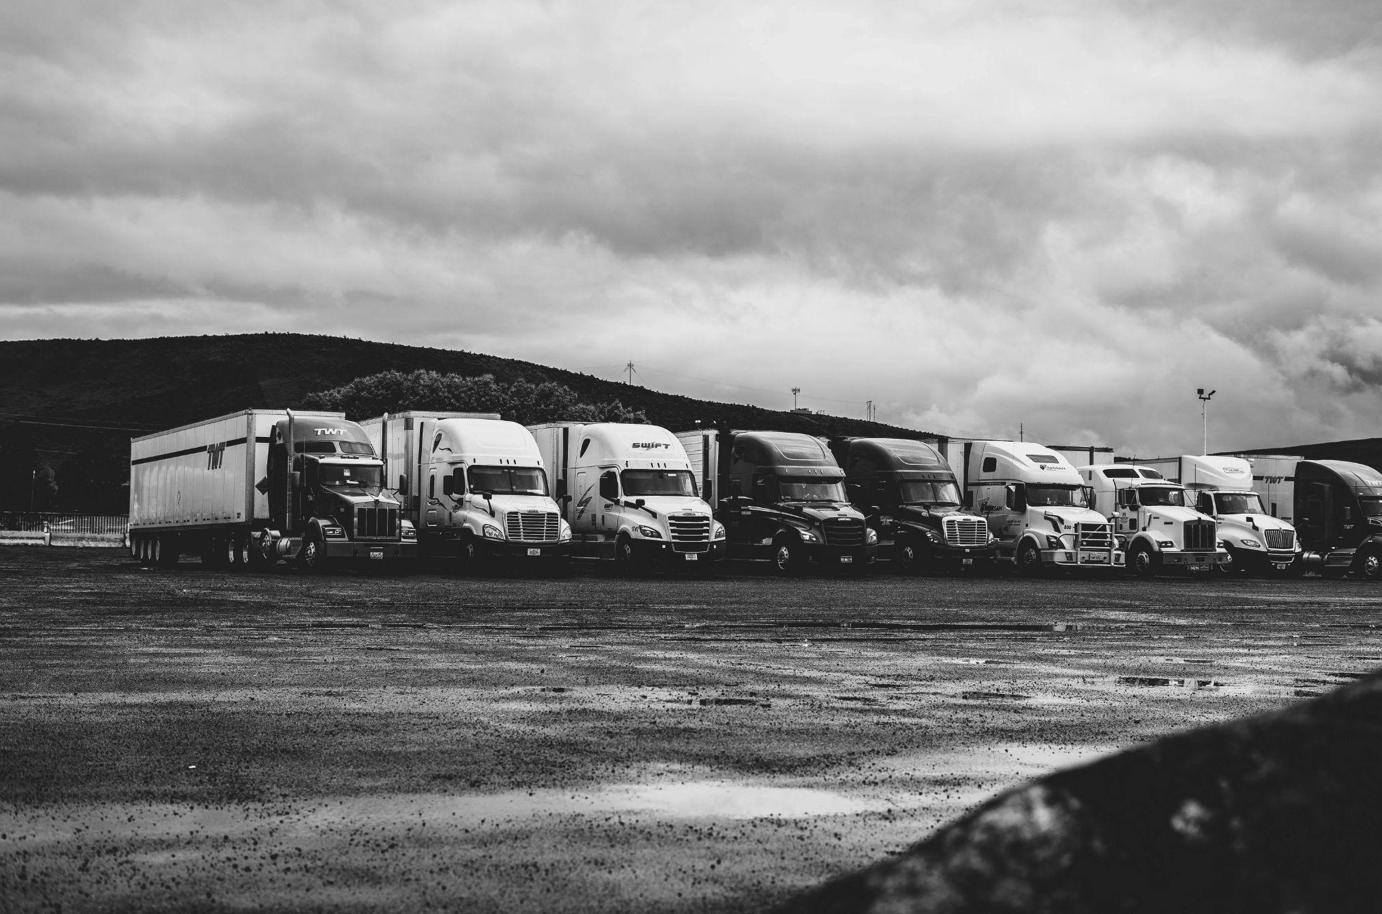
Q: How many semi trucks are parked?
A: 9